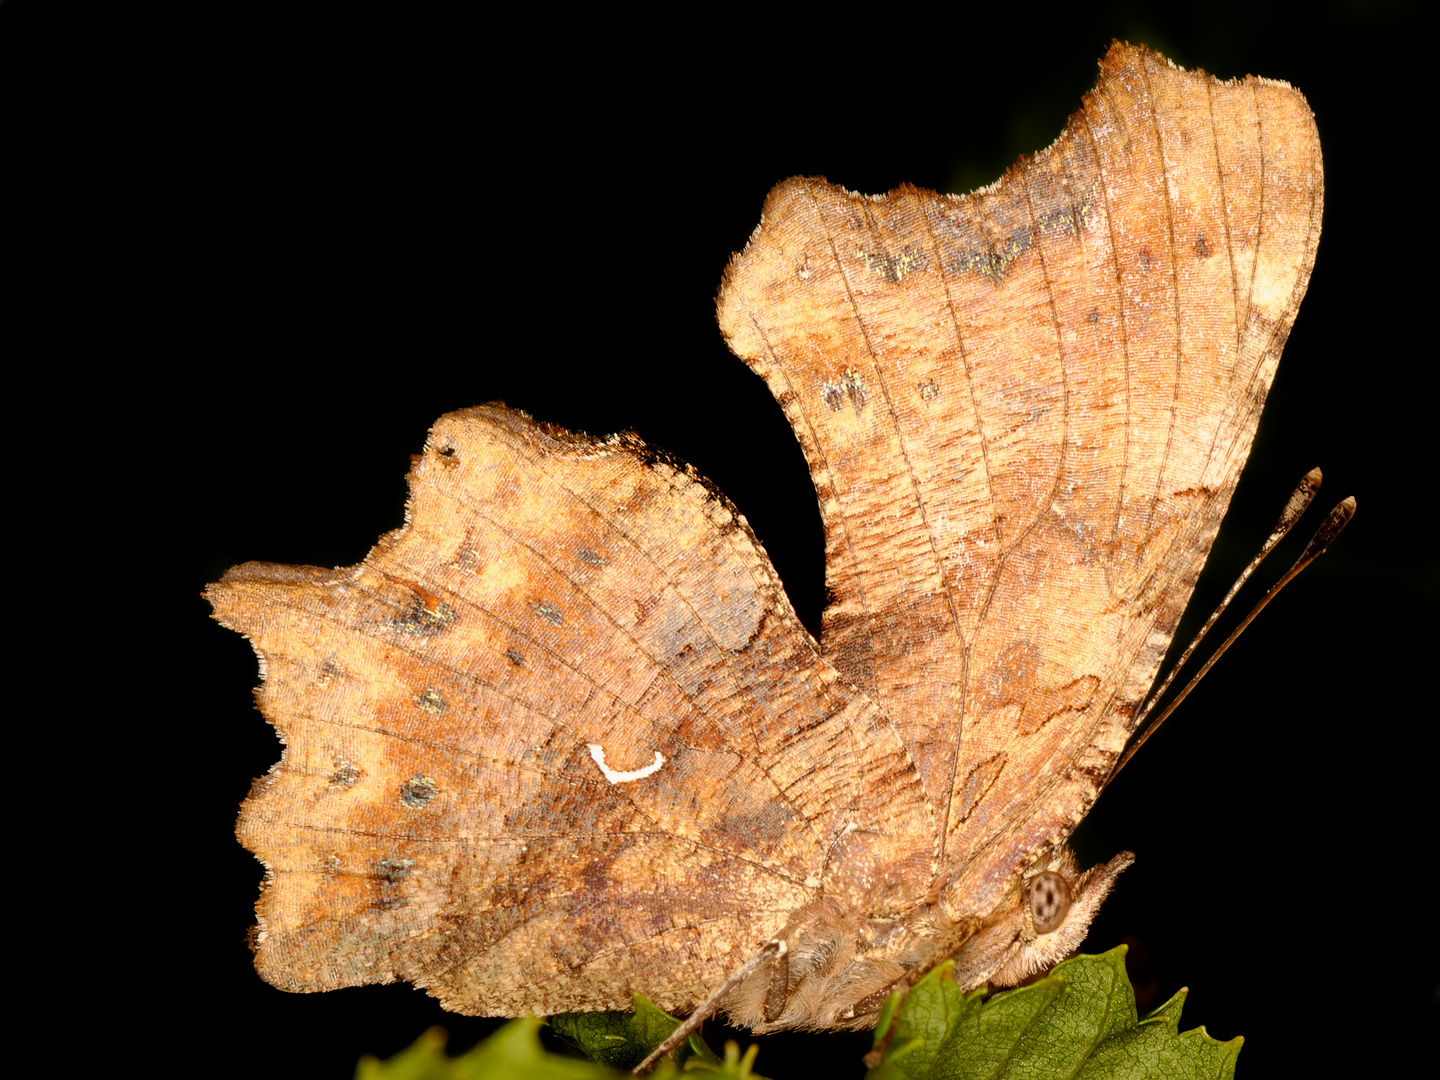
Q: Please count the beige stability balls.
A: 0